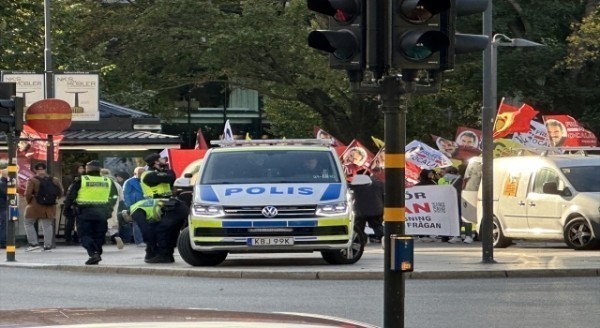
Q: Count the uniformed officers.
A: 3